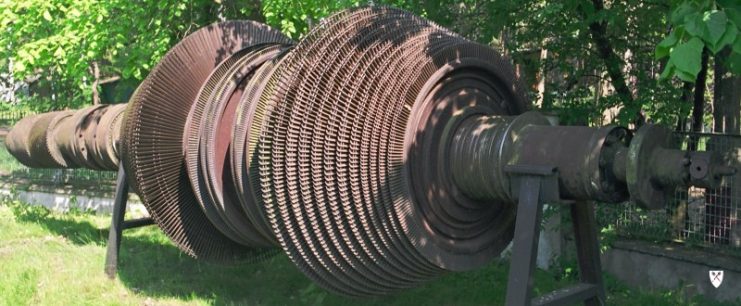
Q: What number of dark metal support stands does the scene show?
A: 2